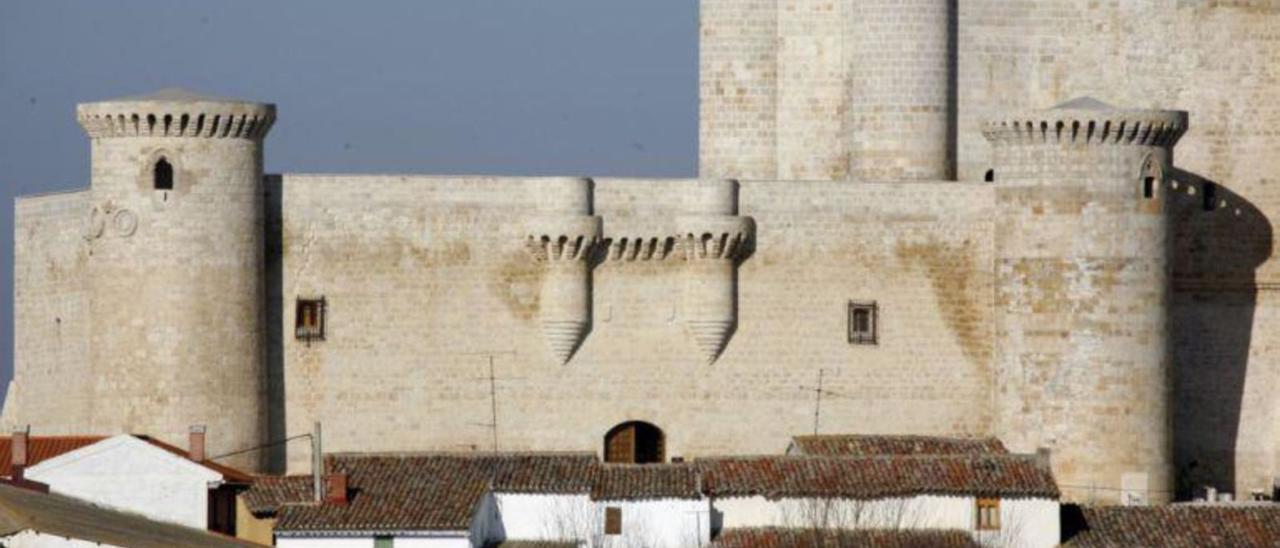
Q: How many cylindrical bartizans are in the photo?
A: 2